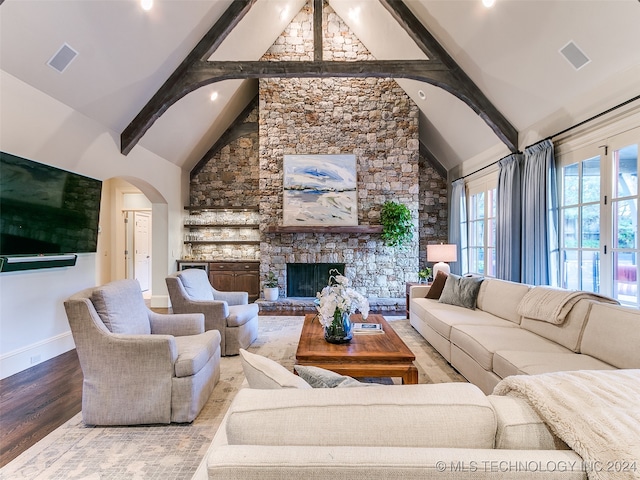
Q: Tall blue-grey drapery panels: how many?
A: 3